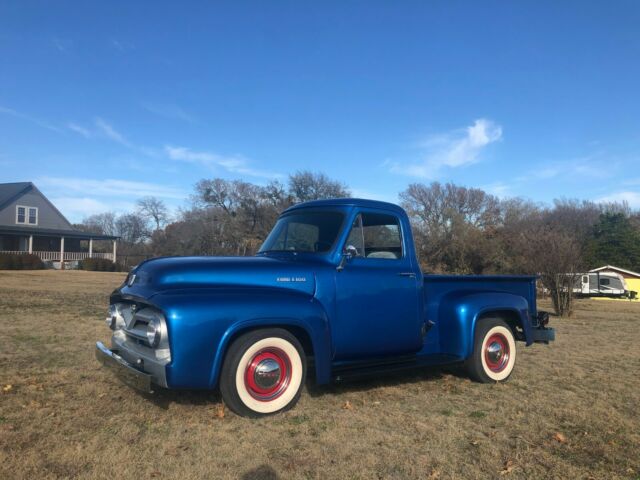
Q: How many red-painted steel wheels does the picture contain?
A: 2